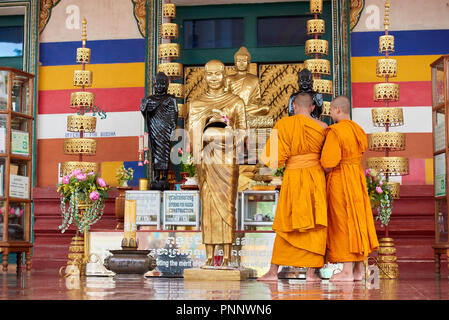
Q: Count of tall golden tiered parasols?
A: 4